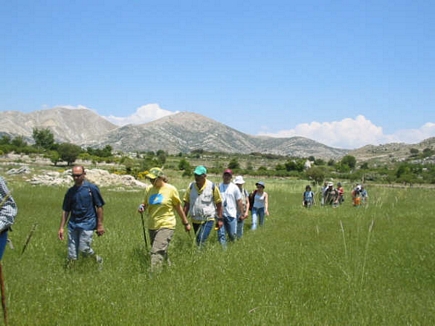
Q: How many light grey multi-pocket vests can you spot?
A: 1